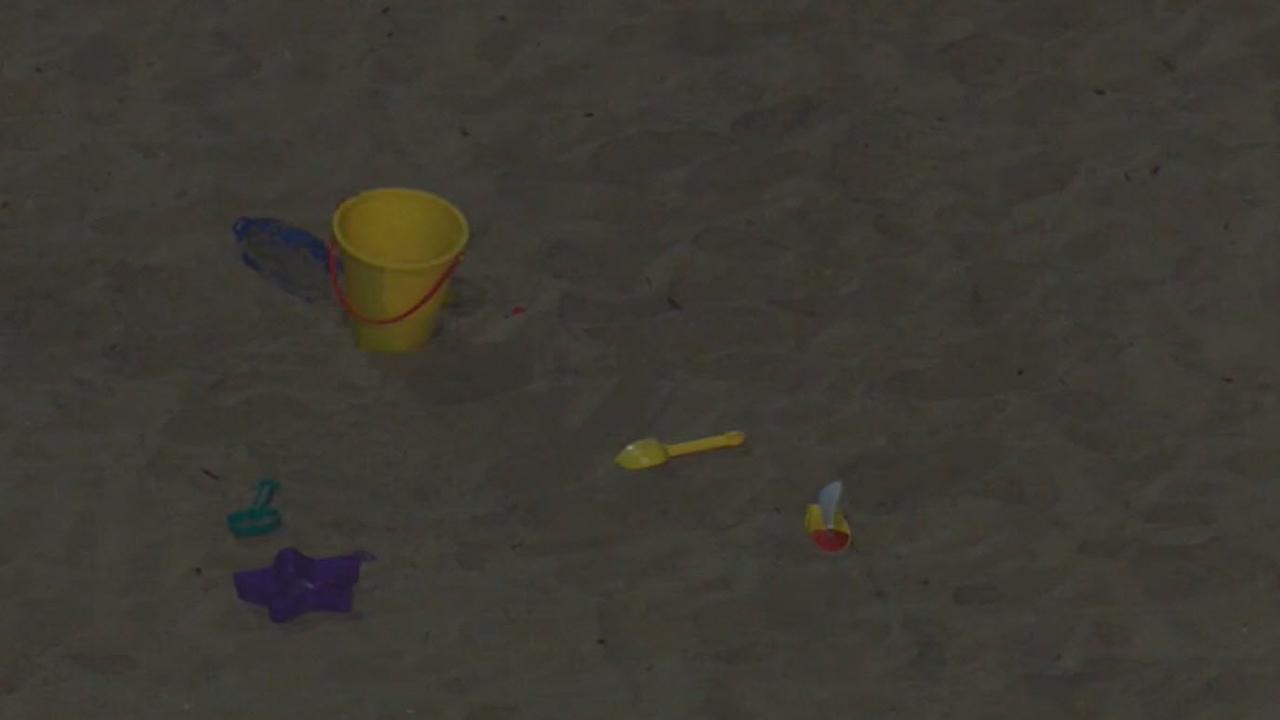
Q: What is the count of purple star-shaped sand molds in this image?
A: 1